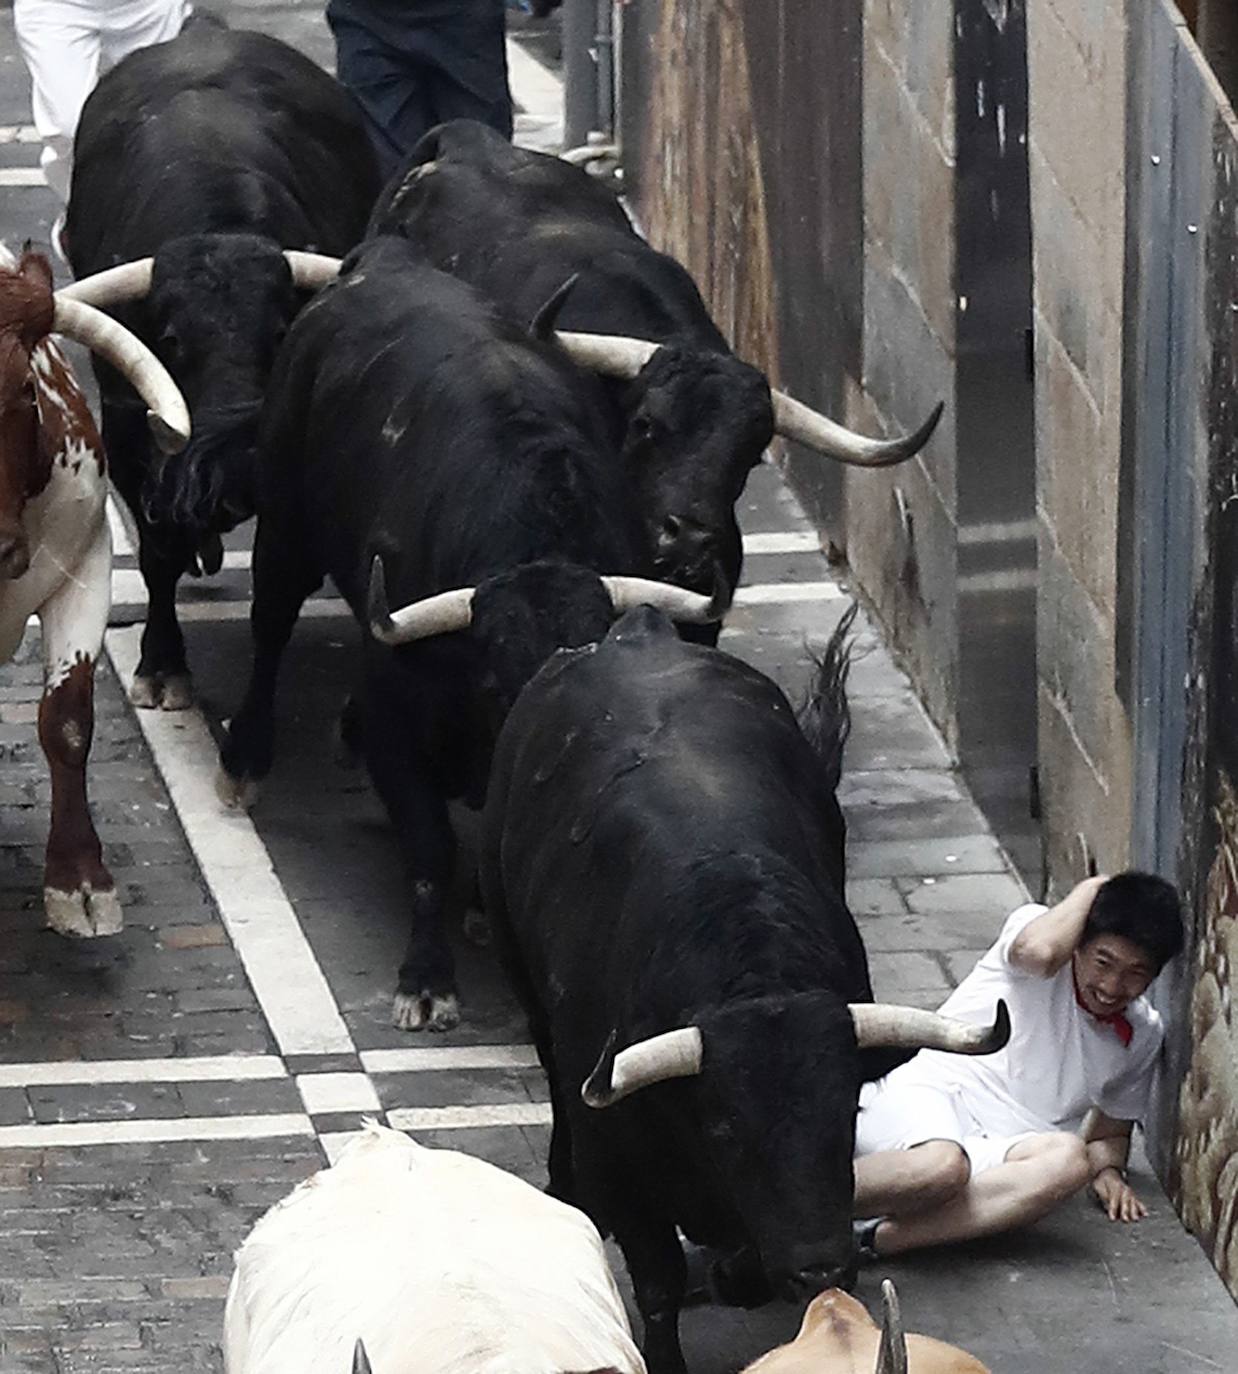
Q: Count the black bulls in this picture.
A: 4